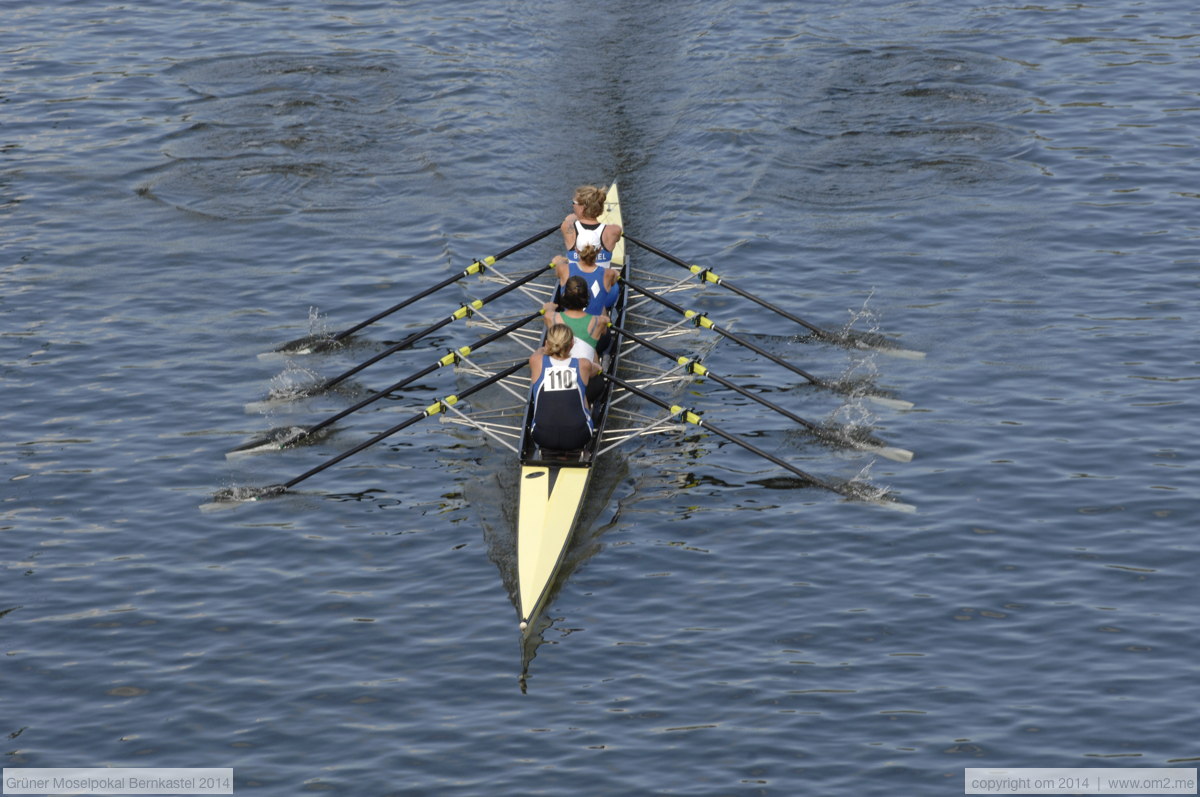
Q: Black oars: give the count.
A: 8